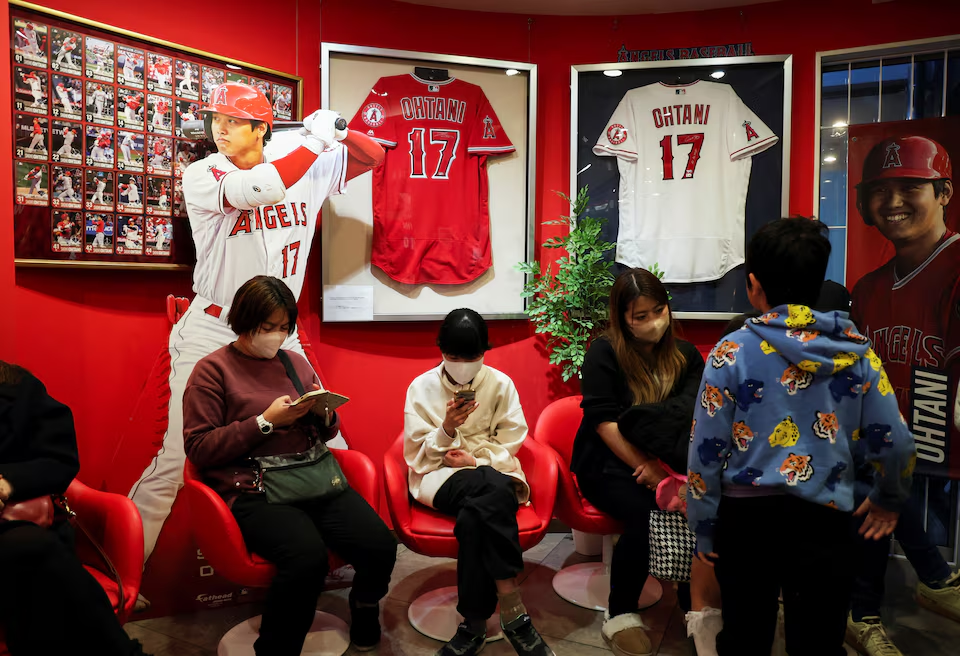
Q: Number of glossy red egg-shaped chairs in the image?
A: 4